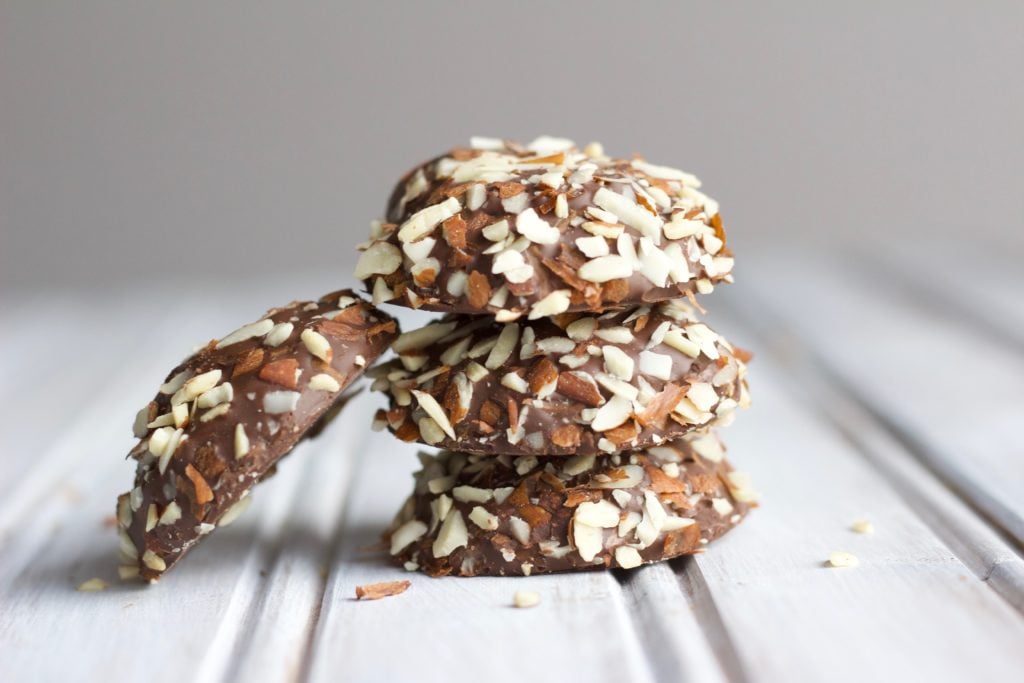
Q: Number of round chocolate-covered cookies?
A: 4